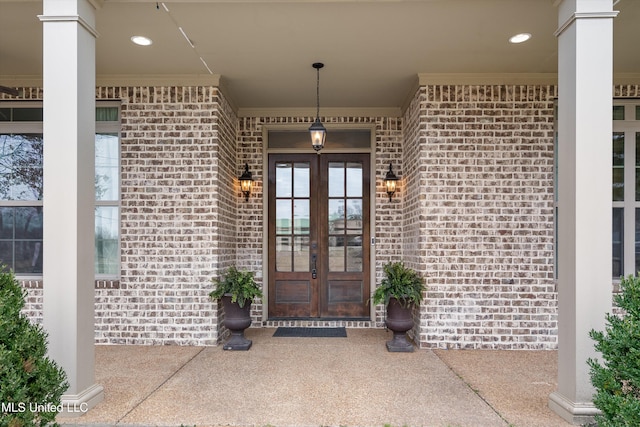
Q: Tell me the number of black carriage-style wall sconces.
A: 2